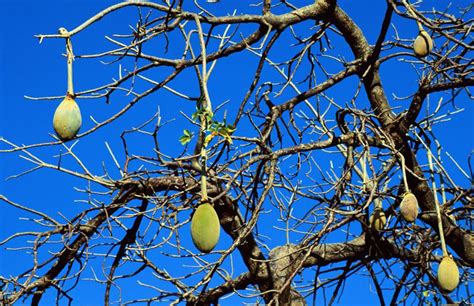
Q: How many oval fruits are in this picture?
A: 6